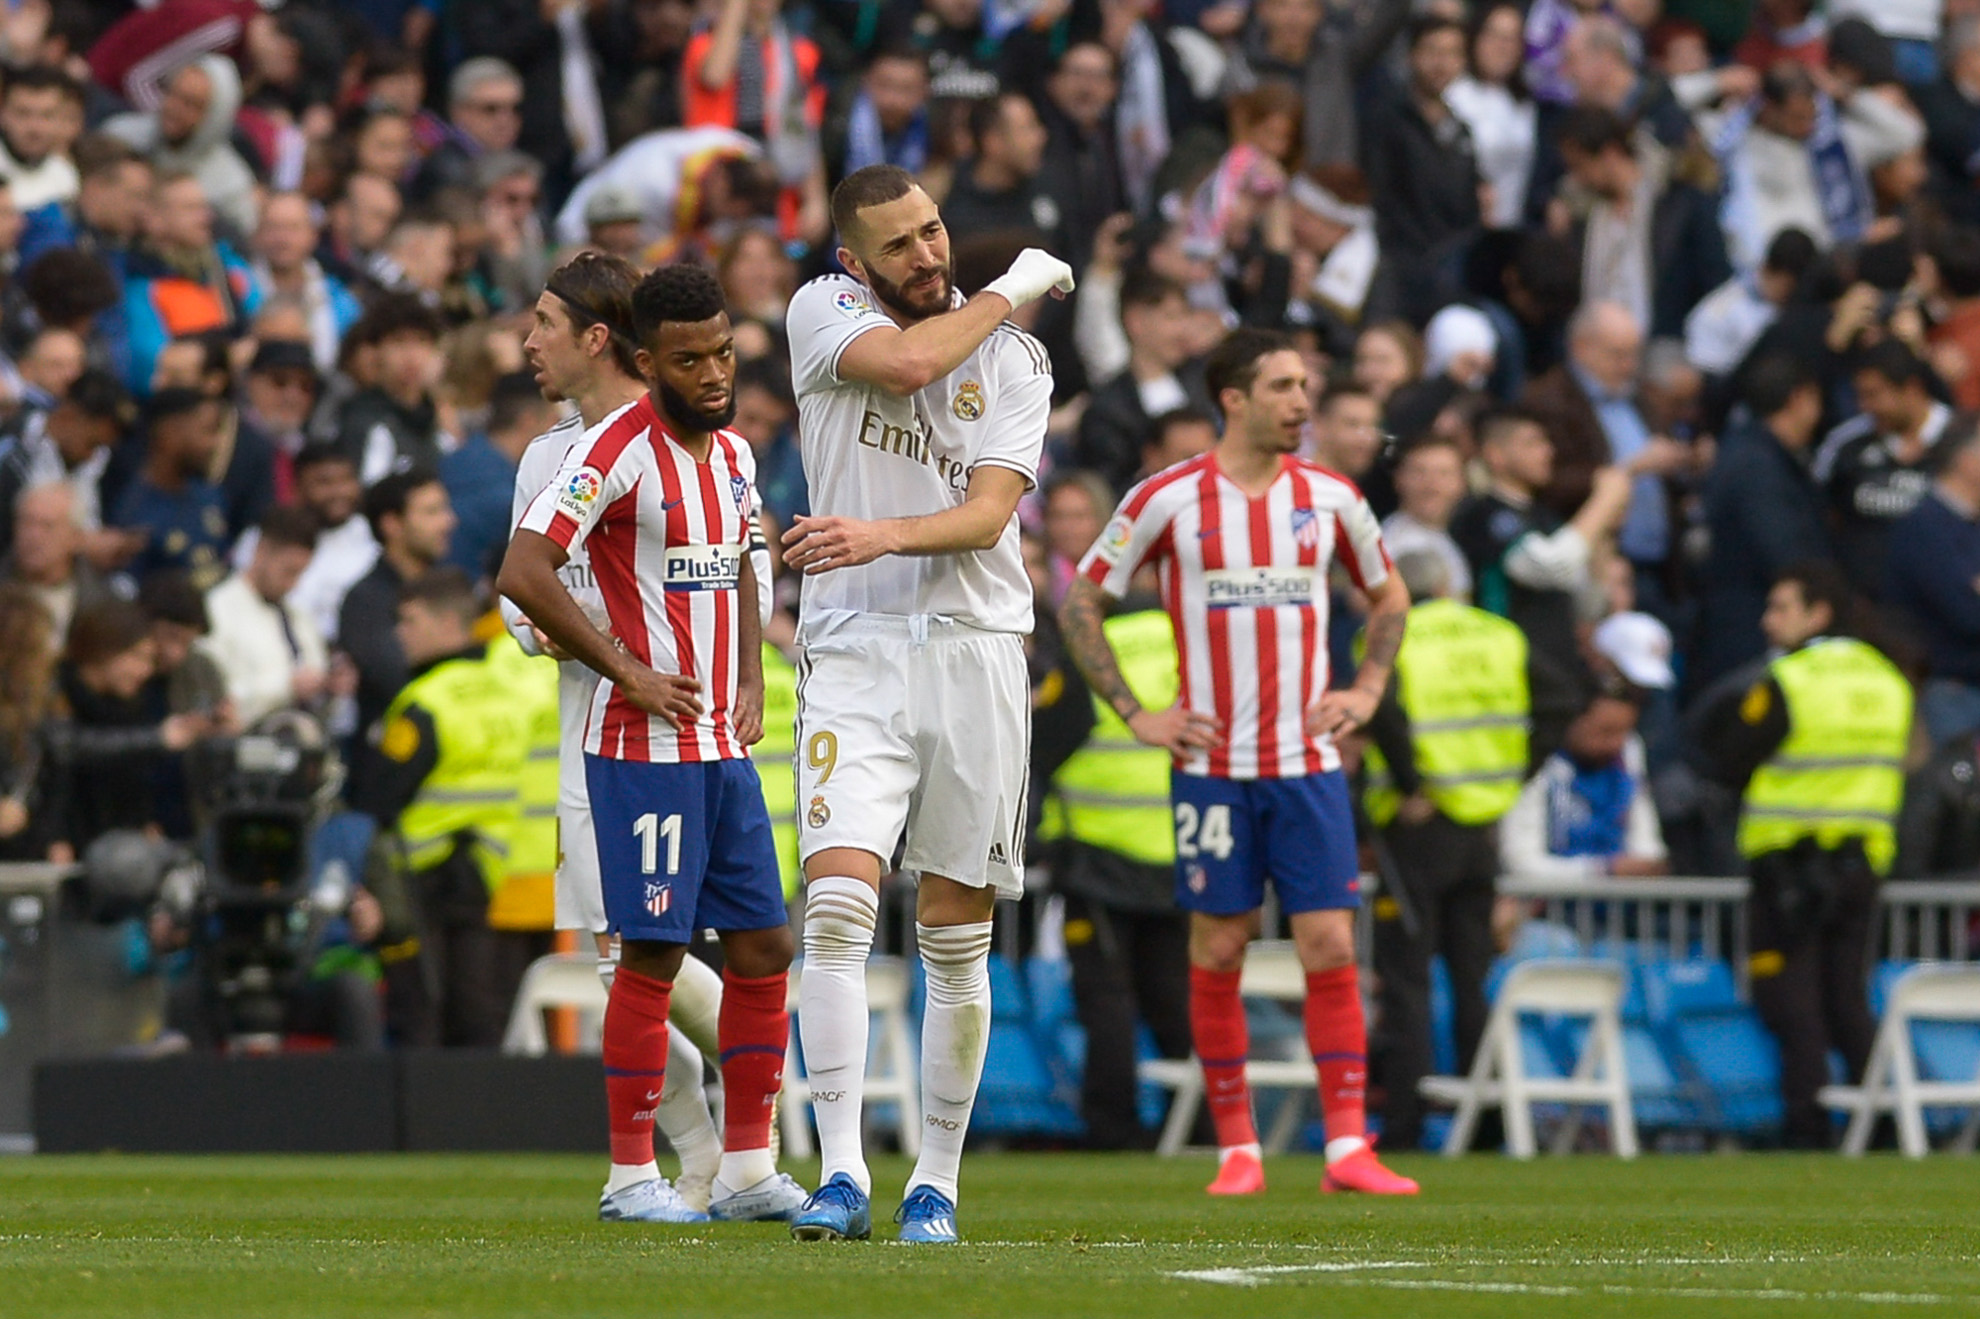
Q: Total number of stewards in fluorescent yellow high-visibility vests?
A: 6